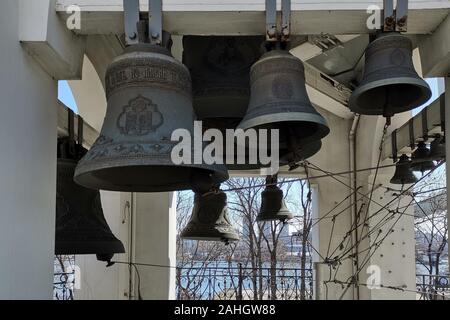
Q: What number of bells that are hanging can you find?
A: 10